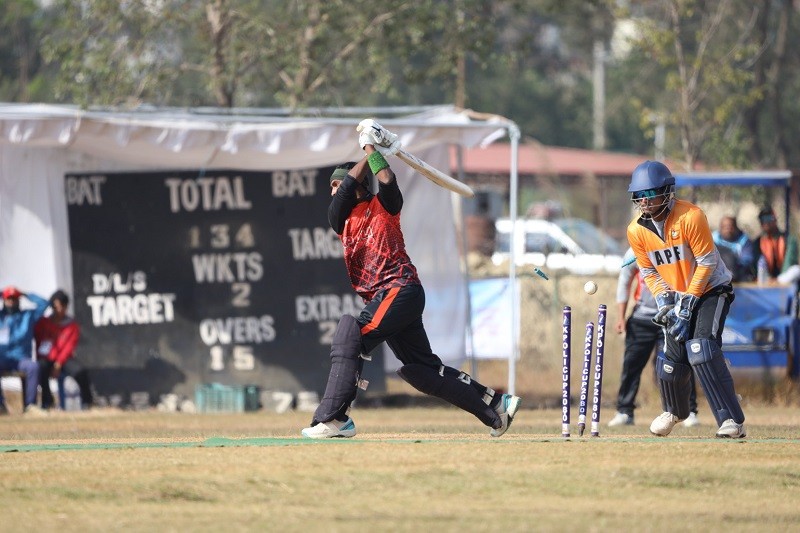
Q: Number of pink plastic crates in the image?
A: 0